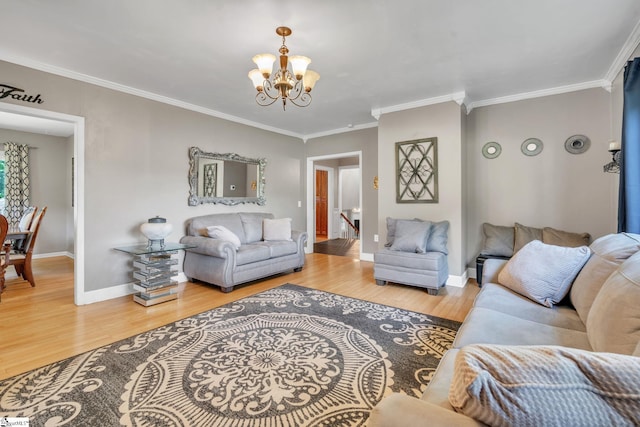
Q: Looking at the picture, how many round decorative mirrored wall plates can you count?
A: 3